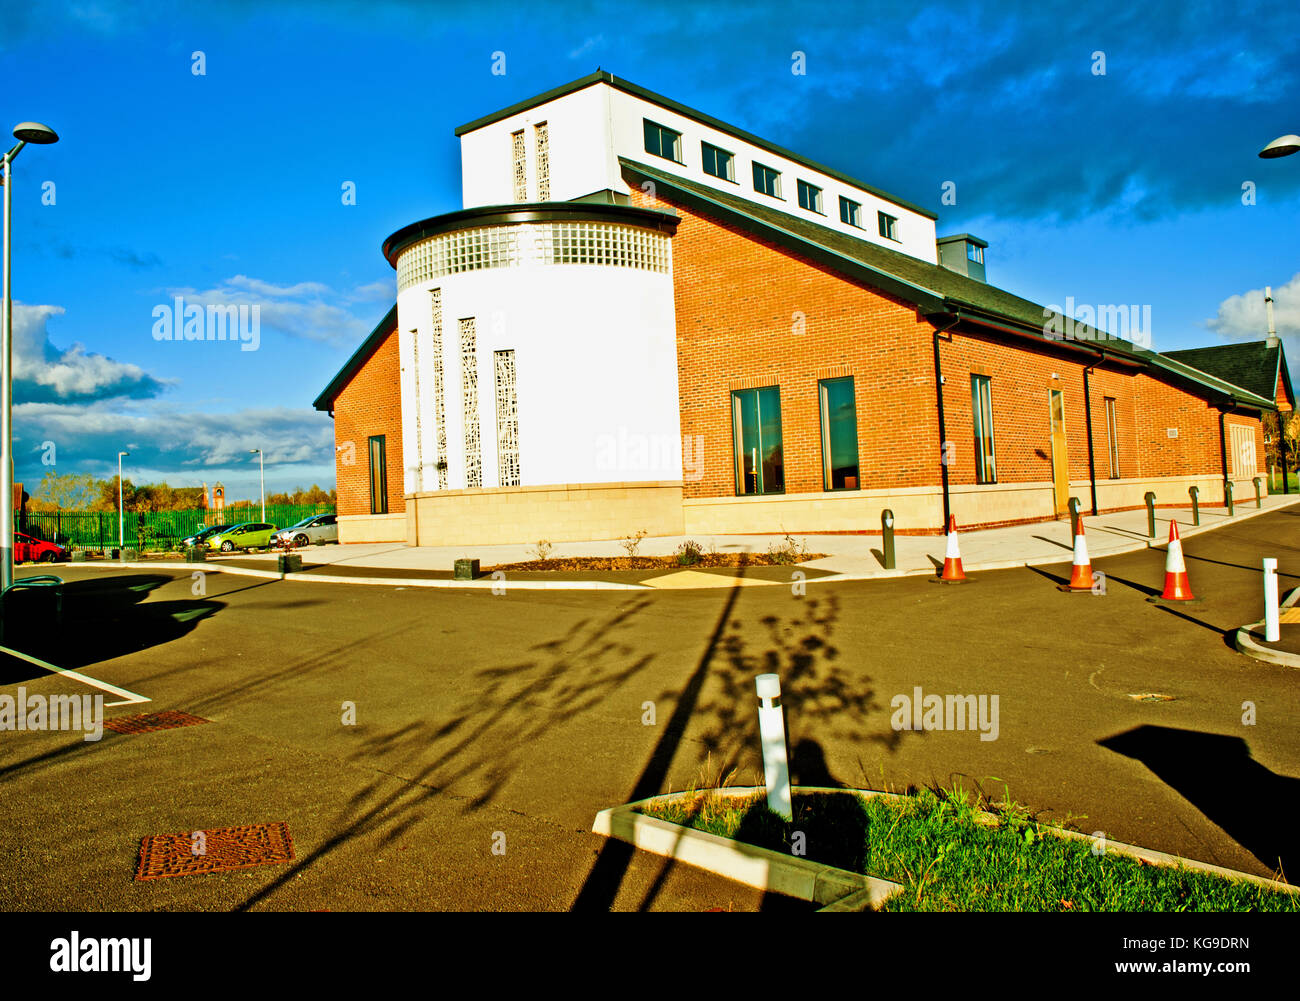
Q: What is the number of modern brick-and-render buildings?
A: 1